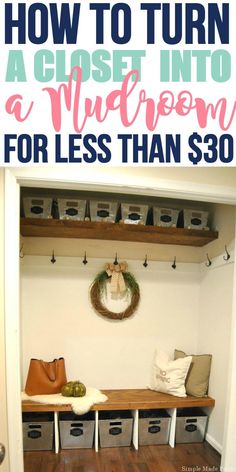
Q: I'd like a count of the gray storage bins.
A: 11